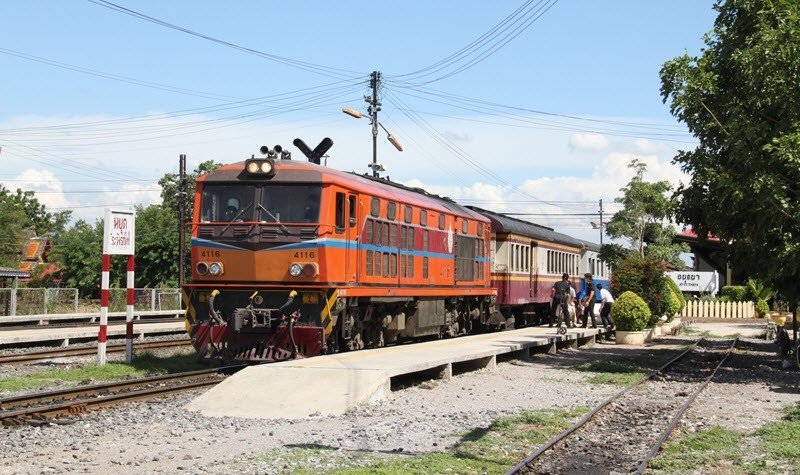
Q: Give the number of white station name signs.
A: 1